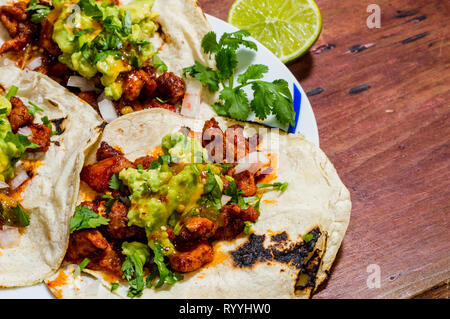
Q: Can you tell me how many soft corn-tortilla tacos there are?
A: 3